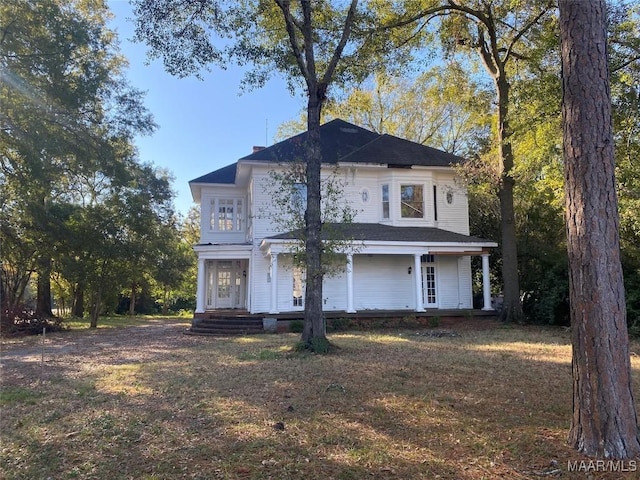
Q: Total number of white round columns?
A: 5